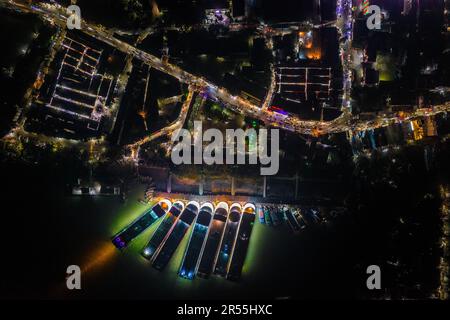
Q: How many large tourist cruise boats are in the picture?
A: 7